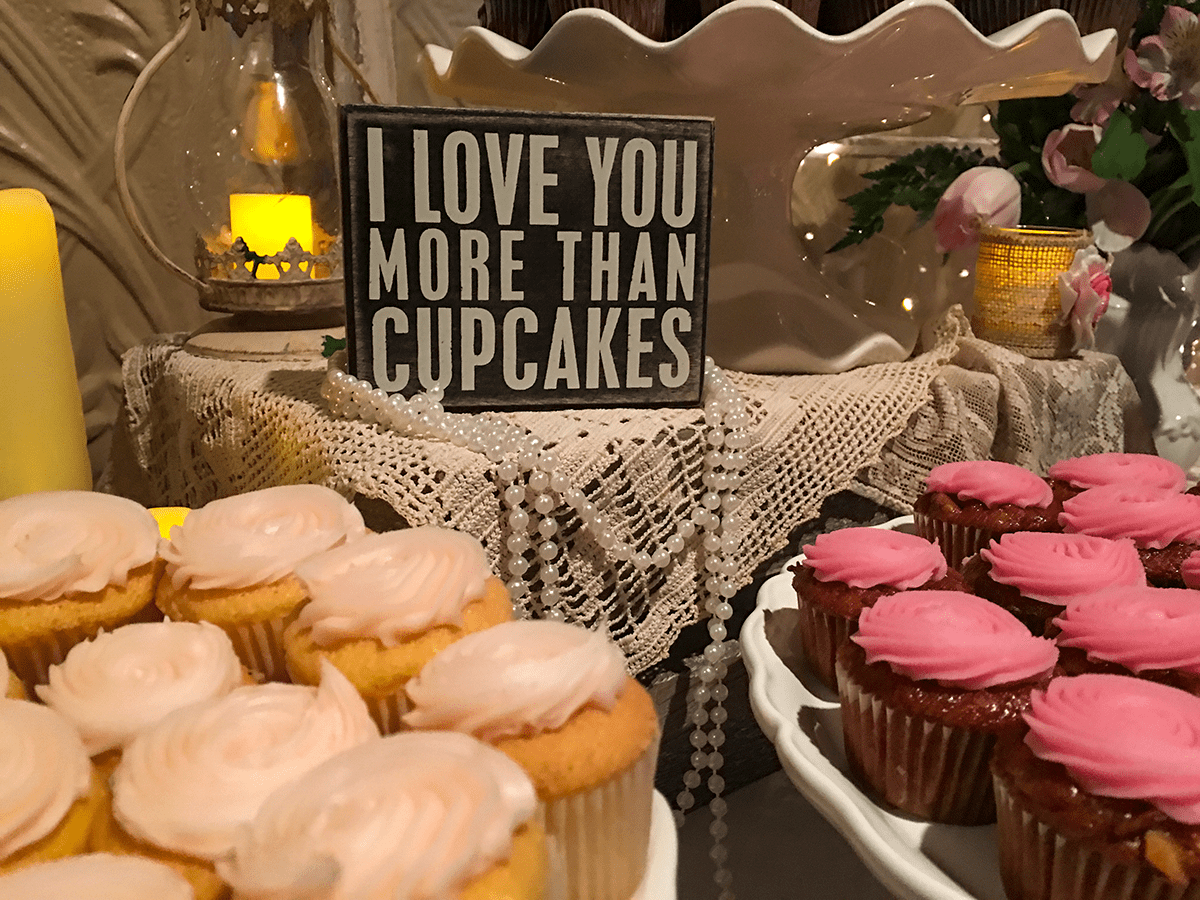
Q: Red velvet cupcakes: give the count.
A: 9